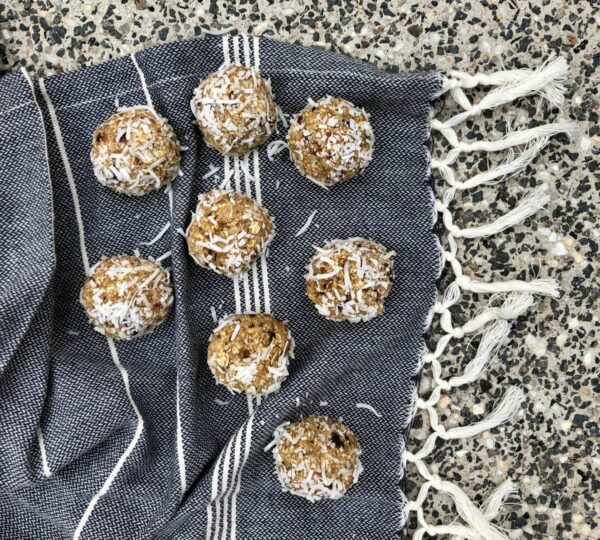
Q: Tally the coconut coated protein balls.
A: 8